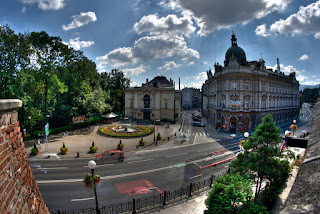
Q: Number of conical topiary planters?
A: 6